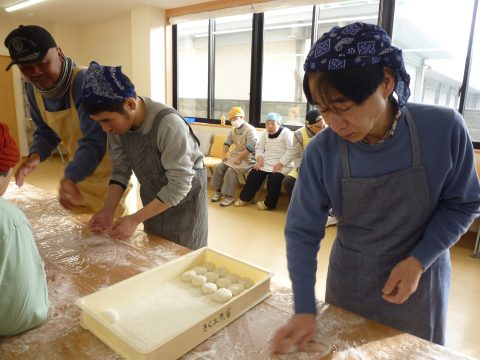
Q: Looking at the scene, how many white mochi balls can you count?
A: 13